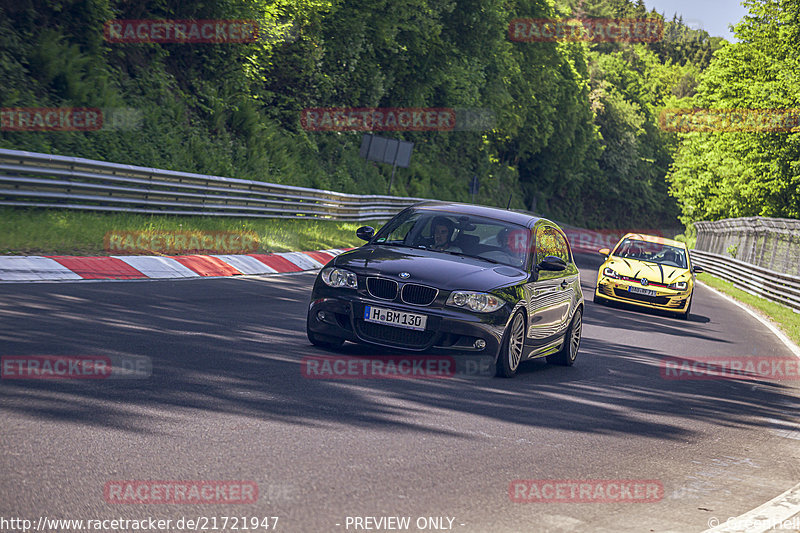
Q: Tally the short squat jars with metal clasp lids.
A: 0